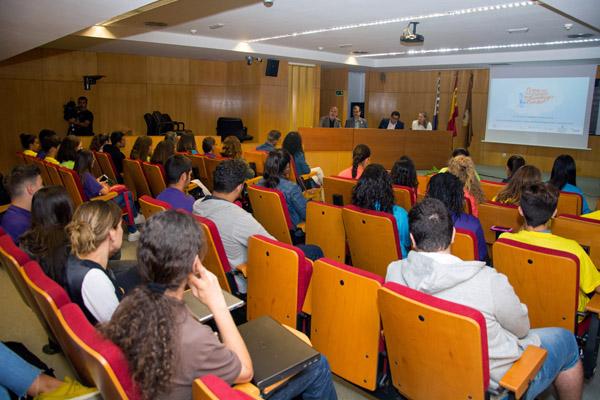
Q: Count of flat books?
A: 2